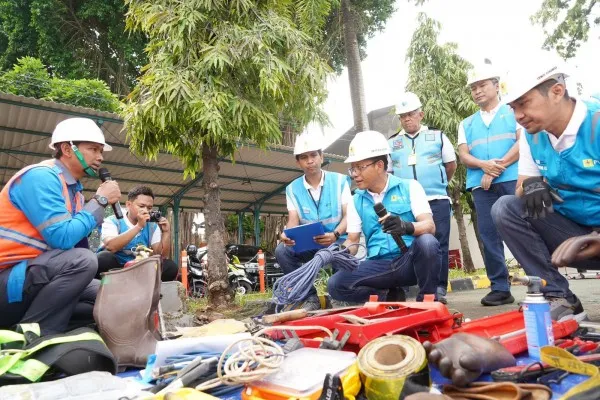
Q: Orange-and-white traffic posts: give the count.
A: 2